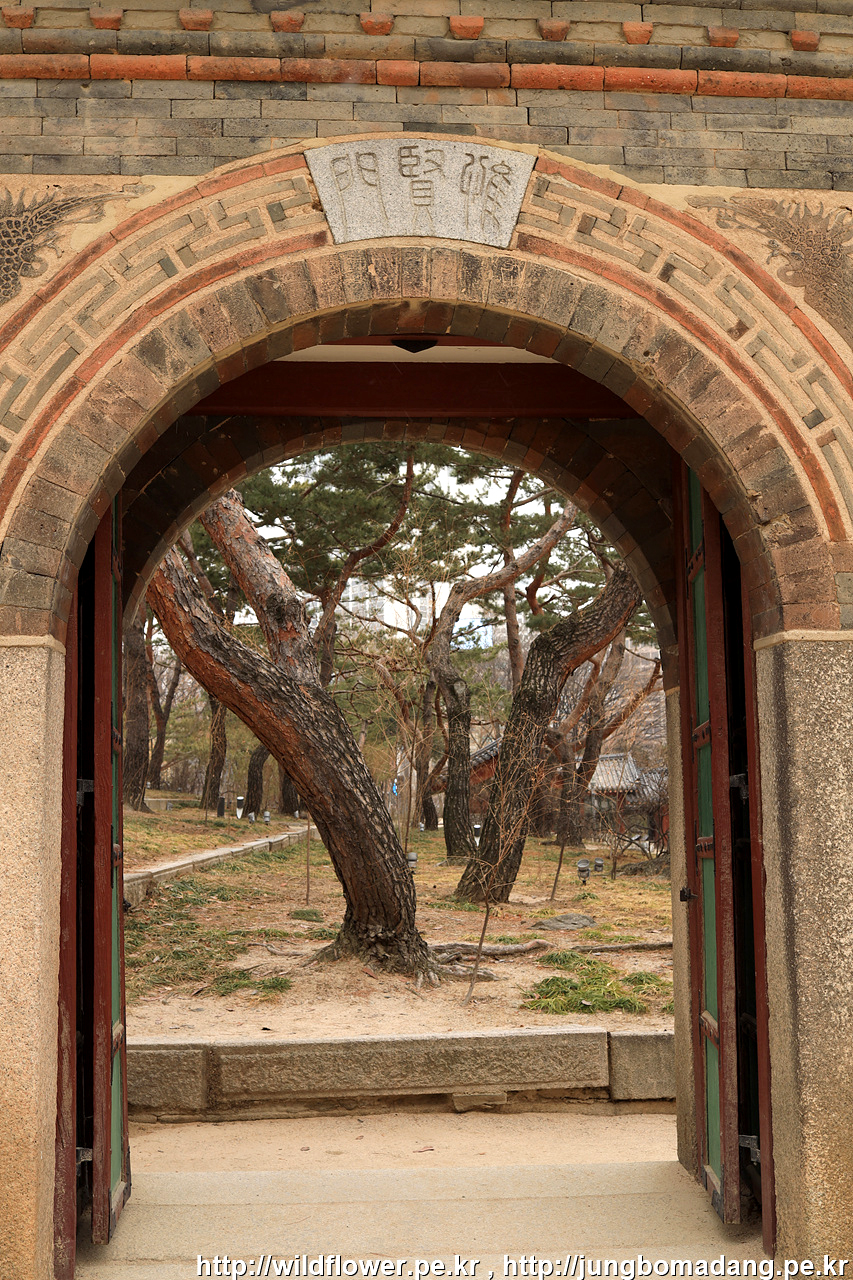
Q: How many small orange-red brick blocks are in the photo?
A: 10